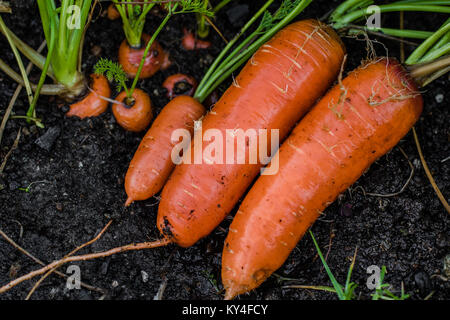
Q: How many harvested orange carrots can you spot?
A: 3